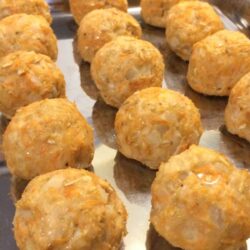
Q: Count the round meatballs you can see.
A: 14